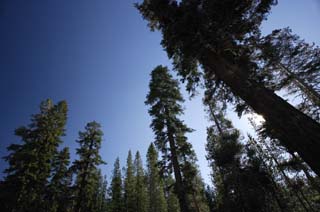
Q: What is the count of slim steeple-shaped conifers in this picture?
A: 4